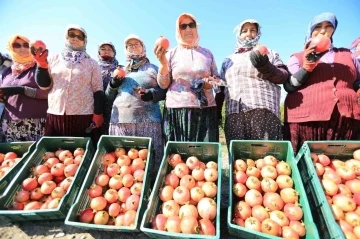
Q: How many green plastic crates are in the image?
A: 6